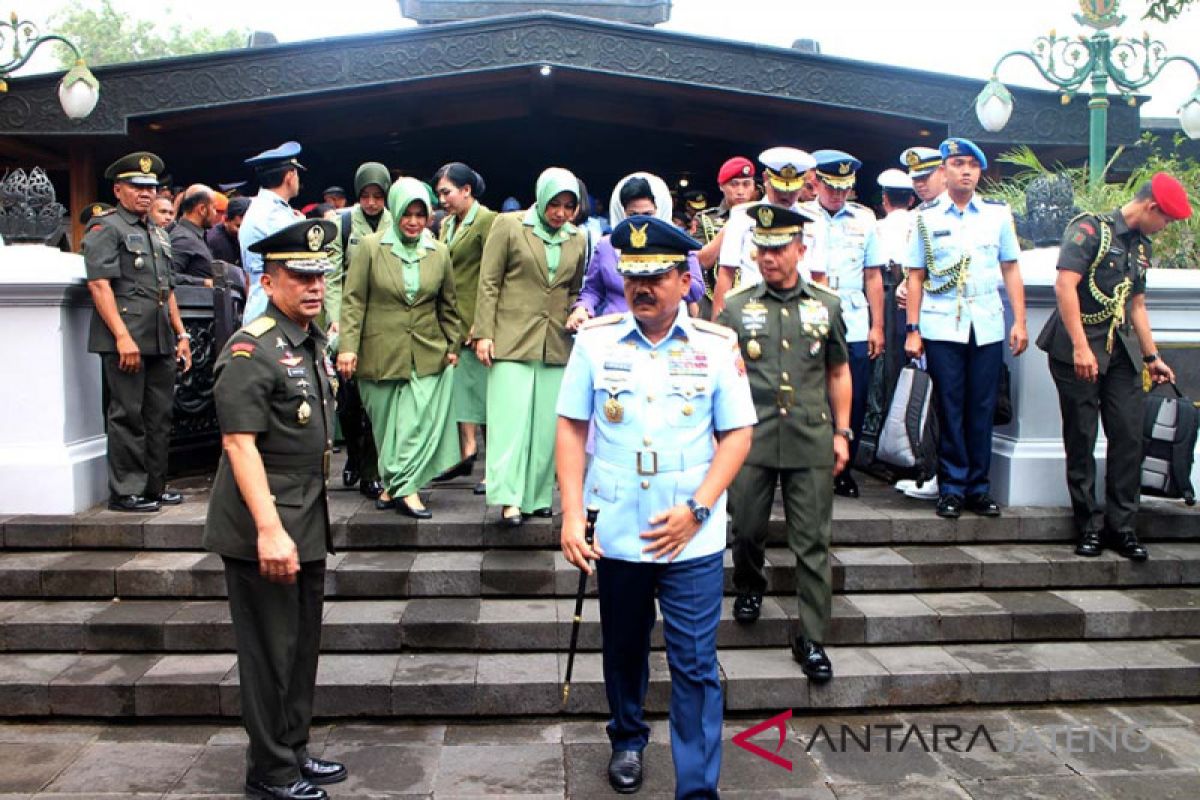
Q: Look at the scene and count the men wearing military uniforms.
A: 12